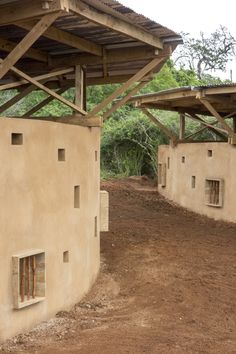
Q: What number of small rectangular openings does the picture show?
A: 10